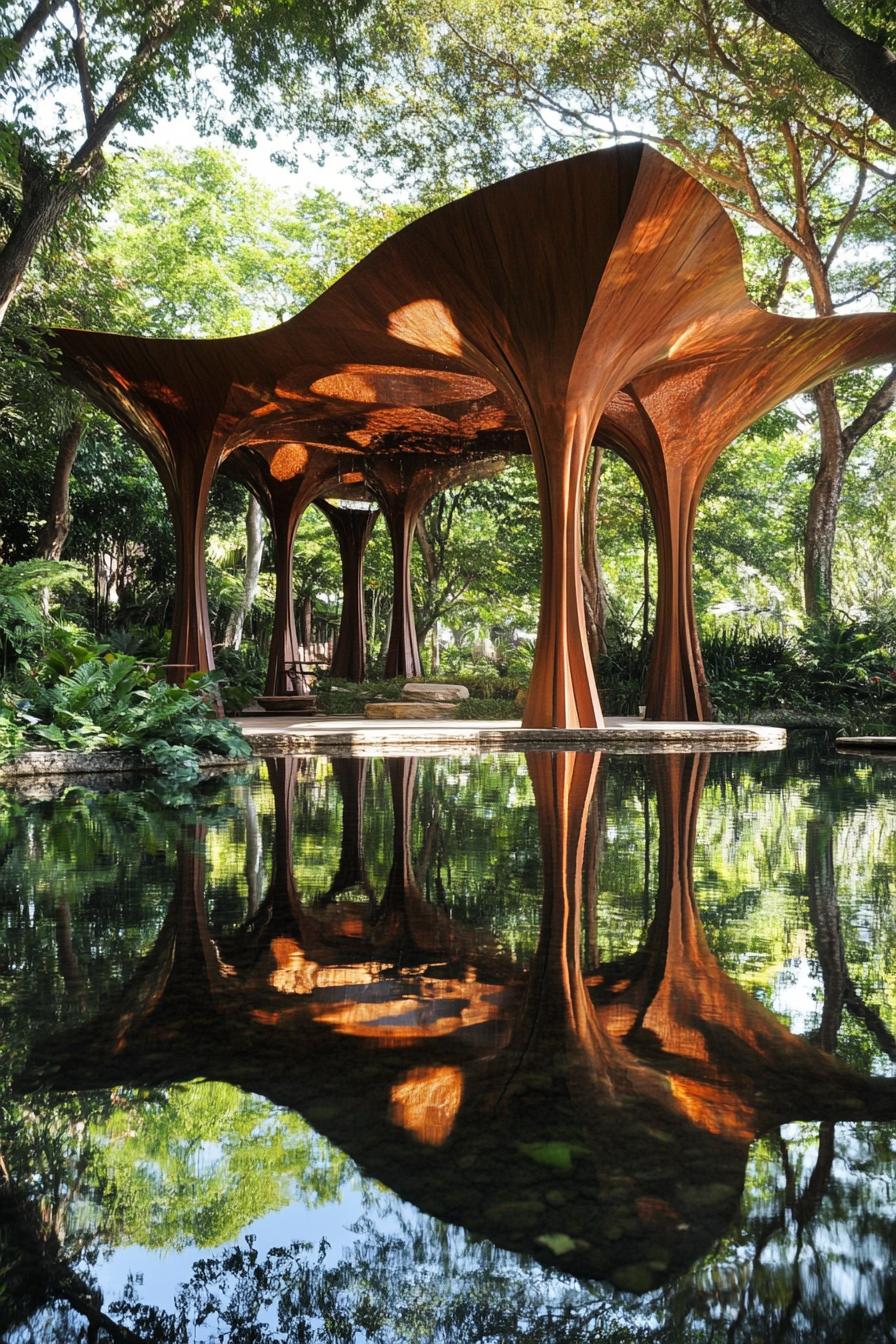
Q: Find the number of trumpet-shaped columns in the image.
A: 6